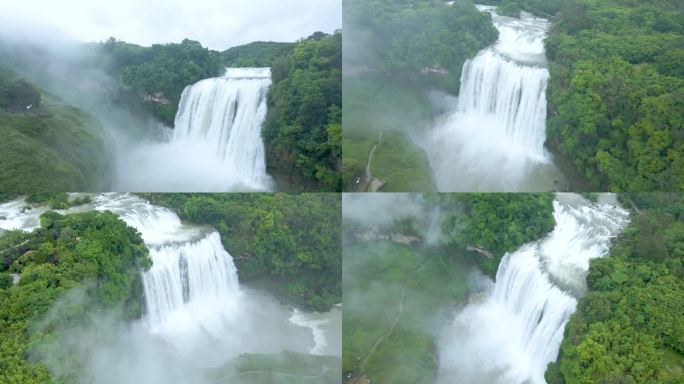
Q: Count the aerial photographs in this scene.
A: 4